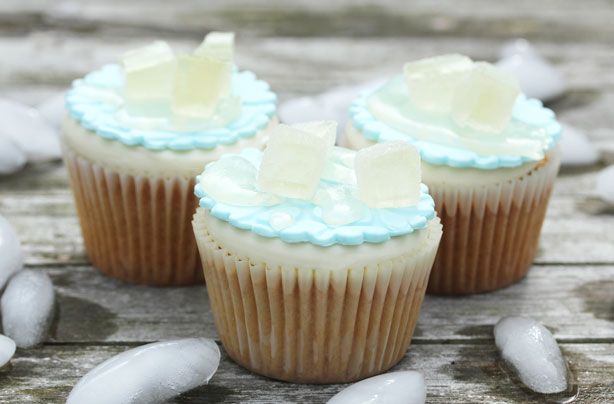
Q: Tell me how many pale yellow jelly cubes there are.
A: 8